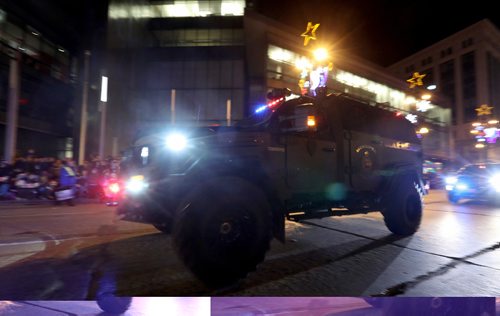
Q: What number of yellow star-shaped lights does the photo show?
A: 3